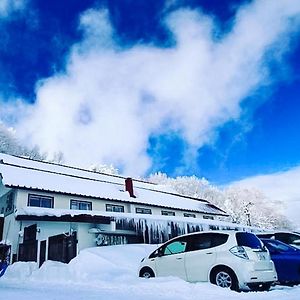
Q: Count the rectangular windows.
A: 7